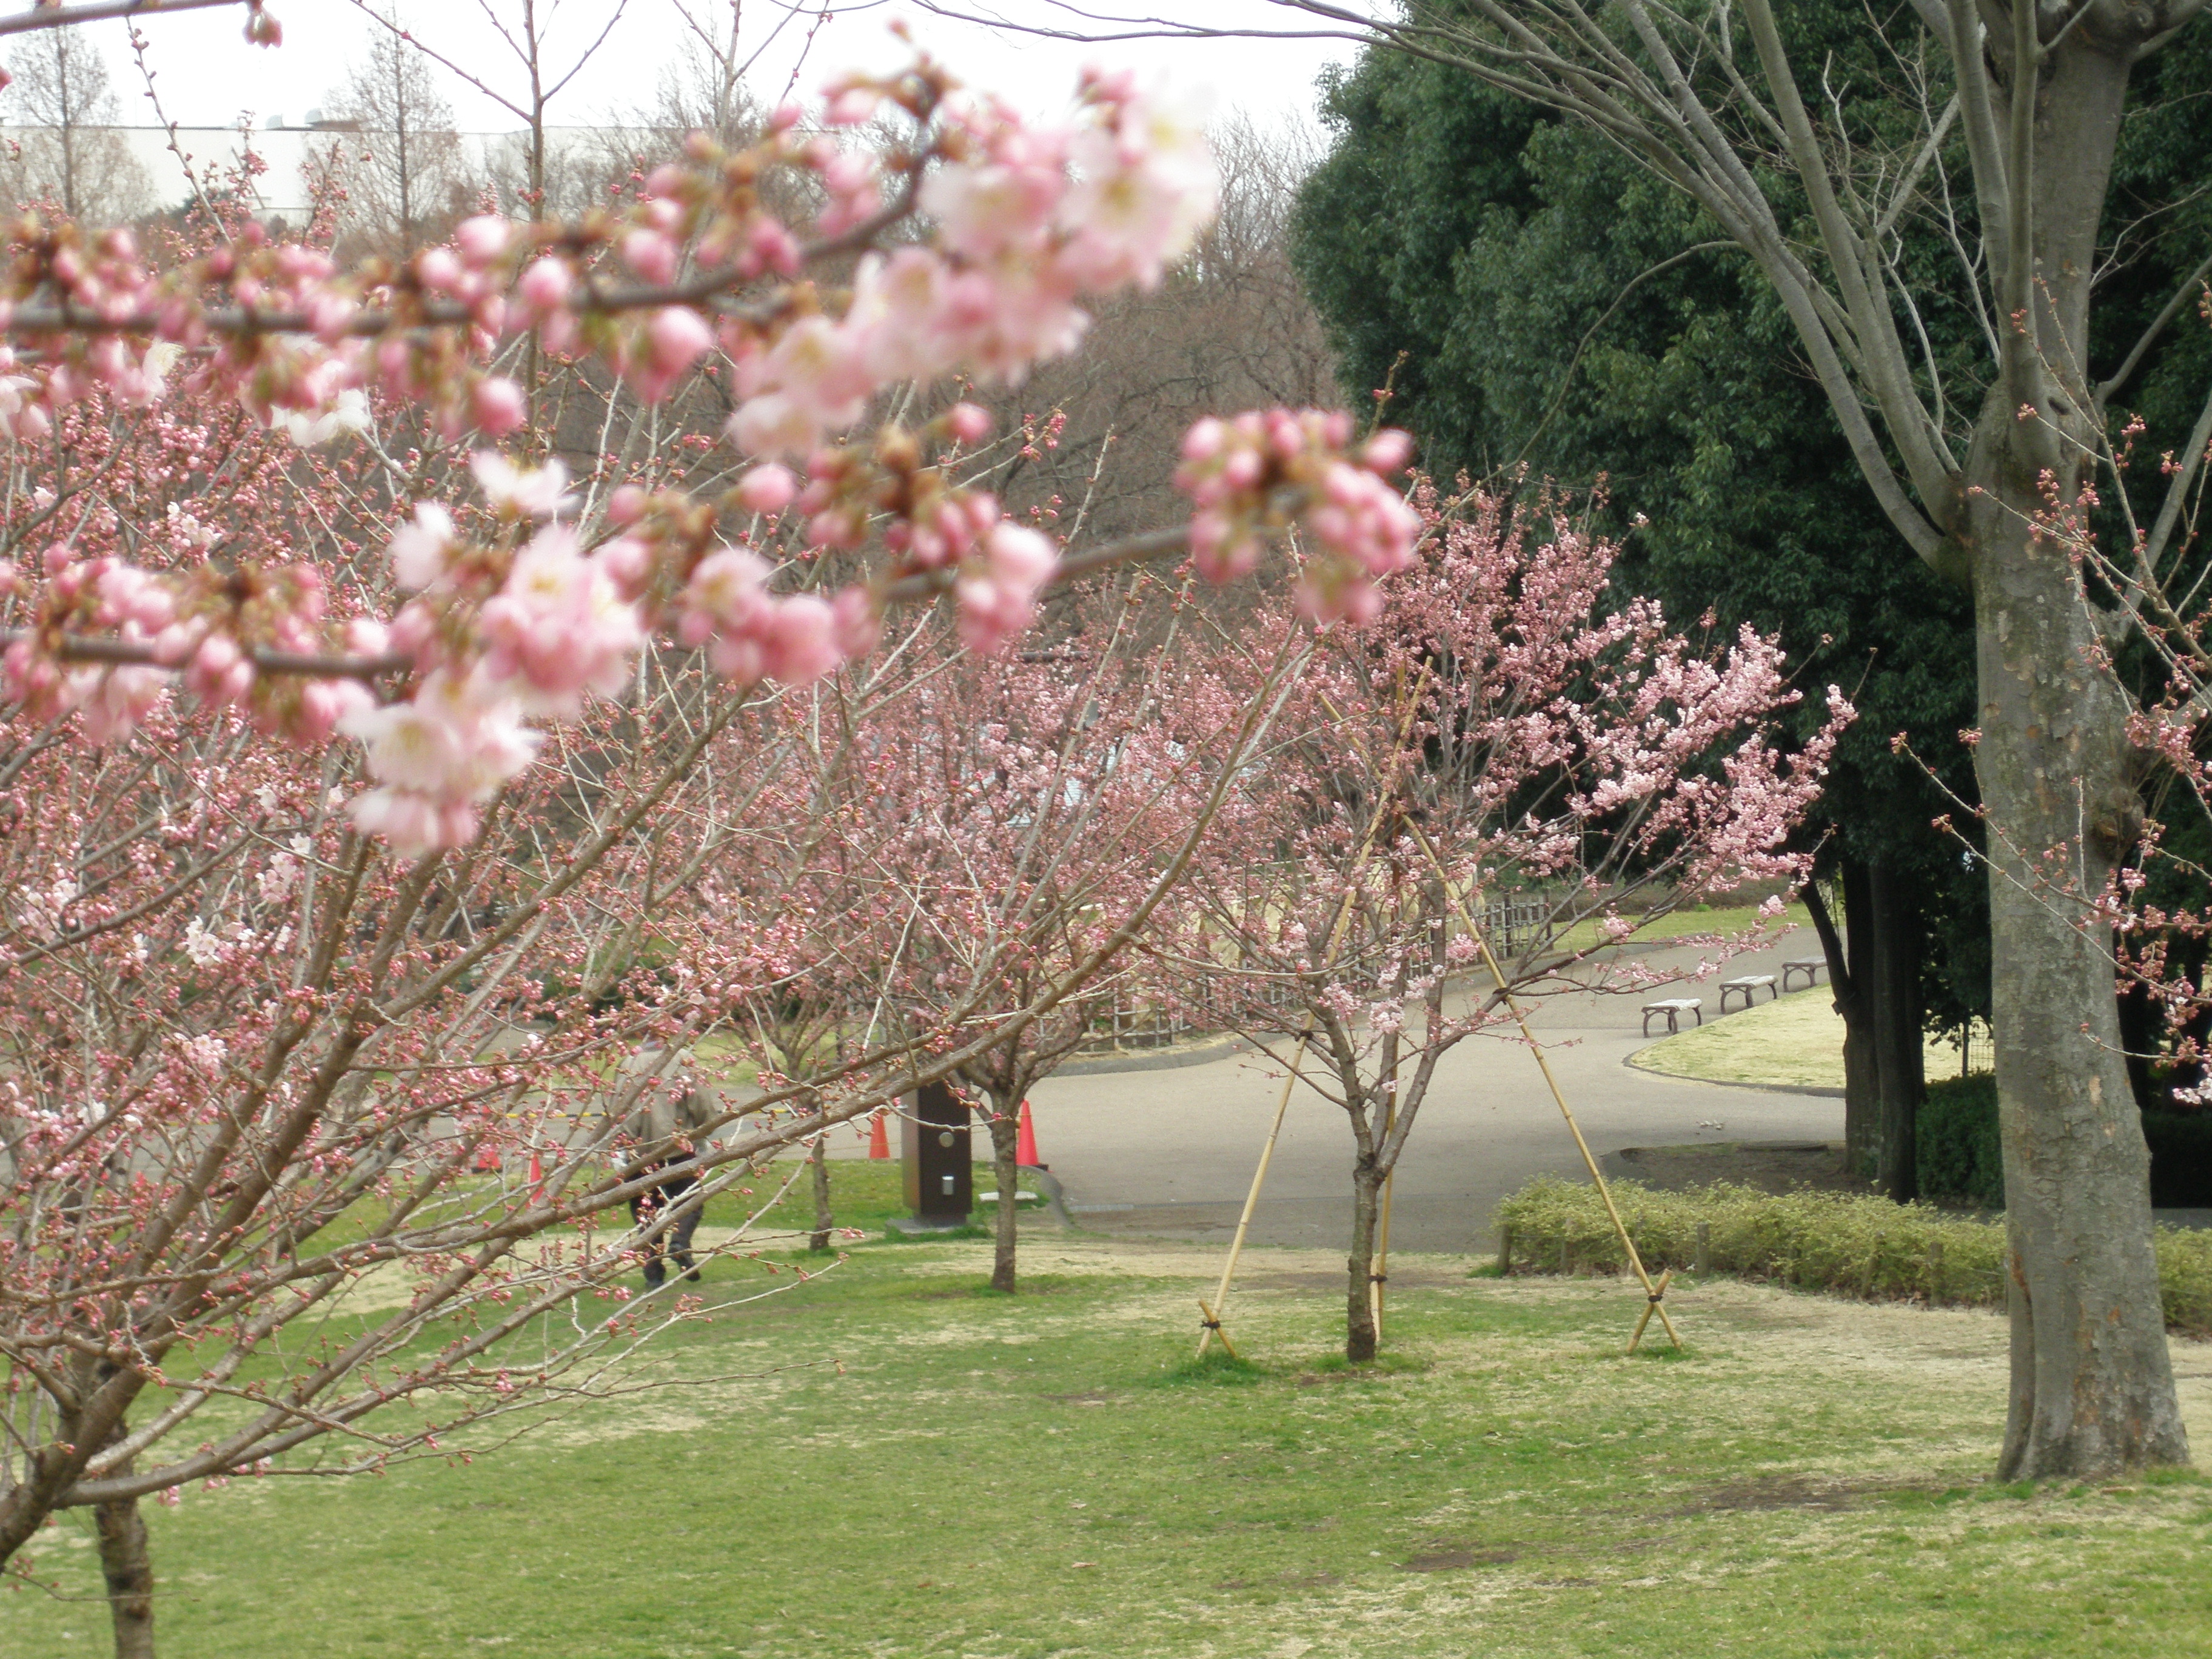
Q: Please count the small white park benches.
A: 3